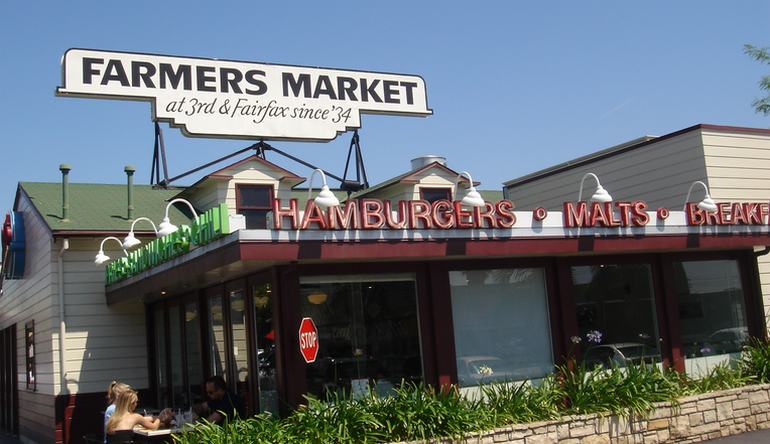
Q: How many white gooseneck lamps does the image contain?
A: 7